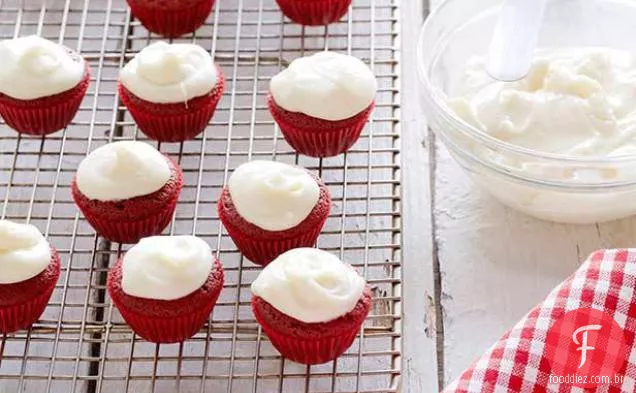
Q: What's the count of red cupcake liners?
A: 10